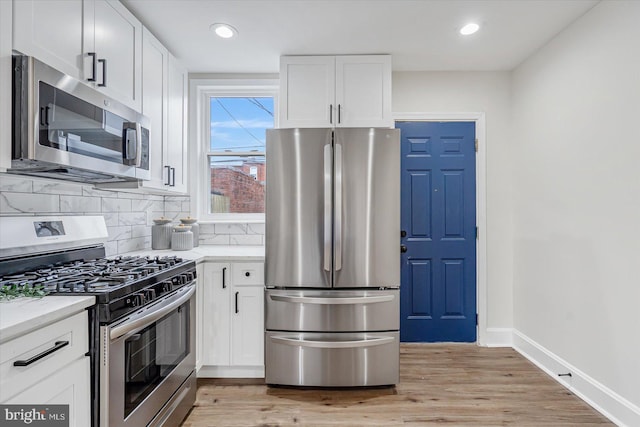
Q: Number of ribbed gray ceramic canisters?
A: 3